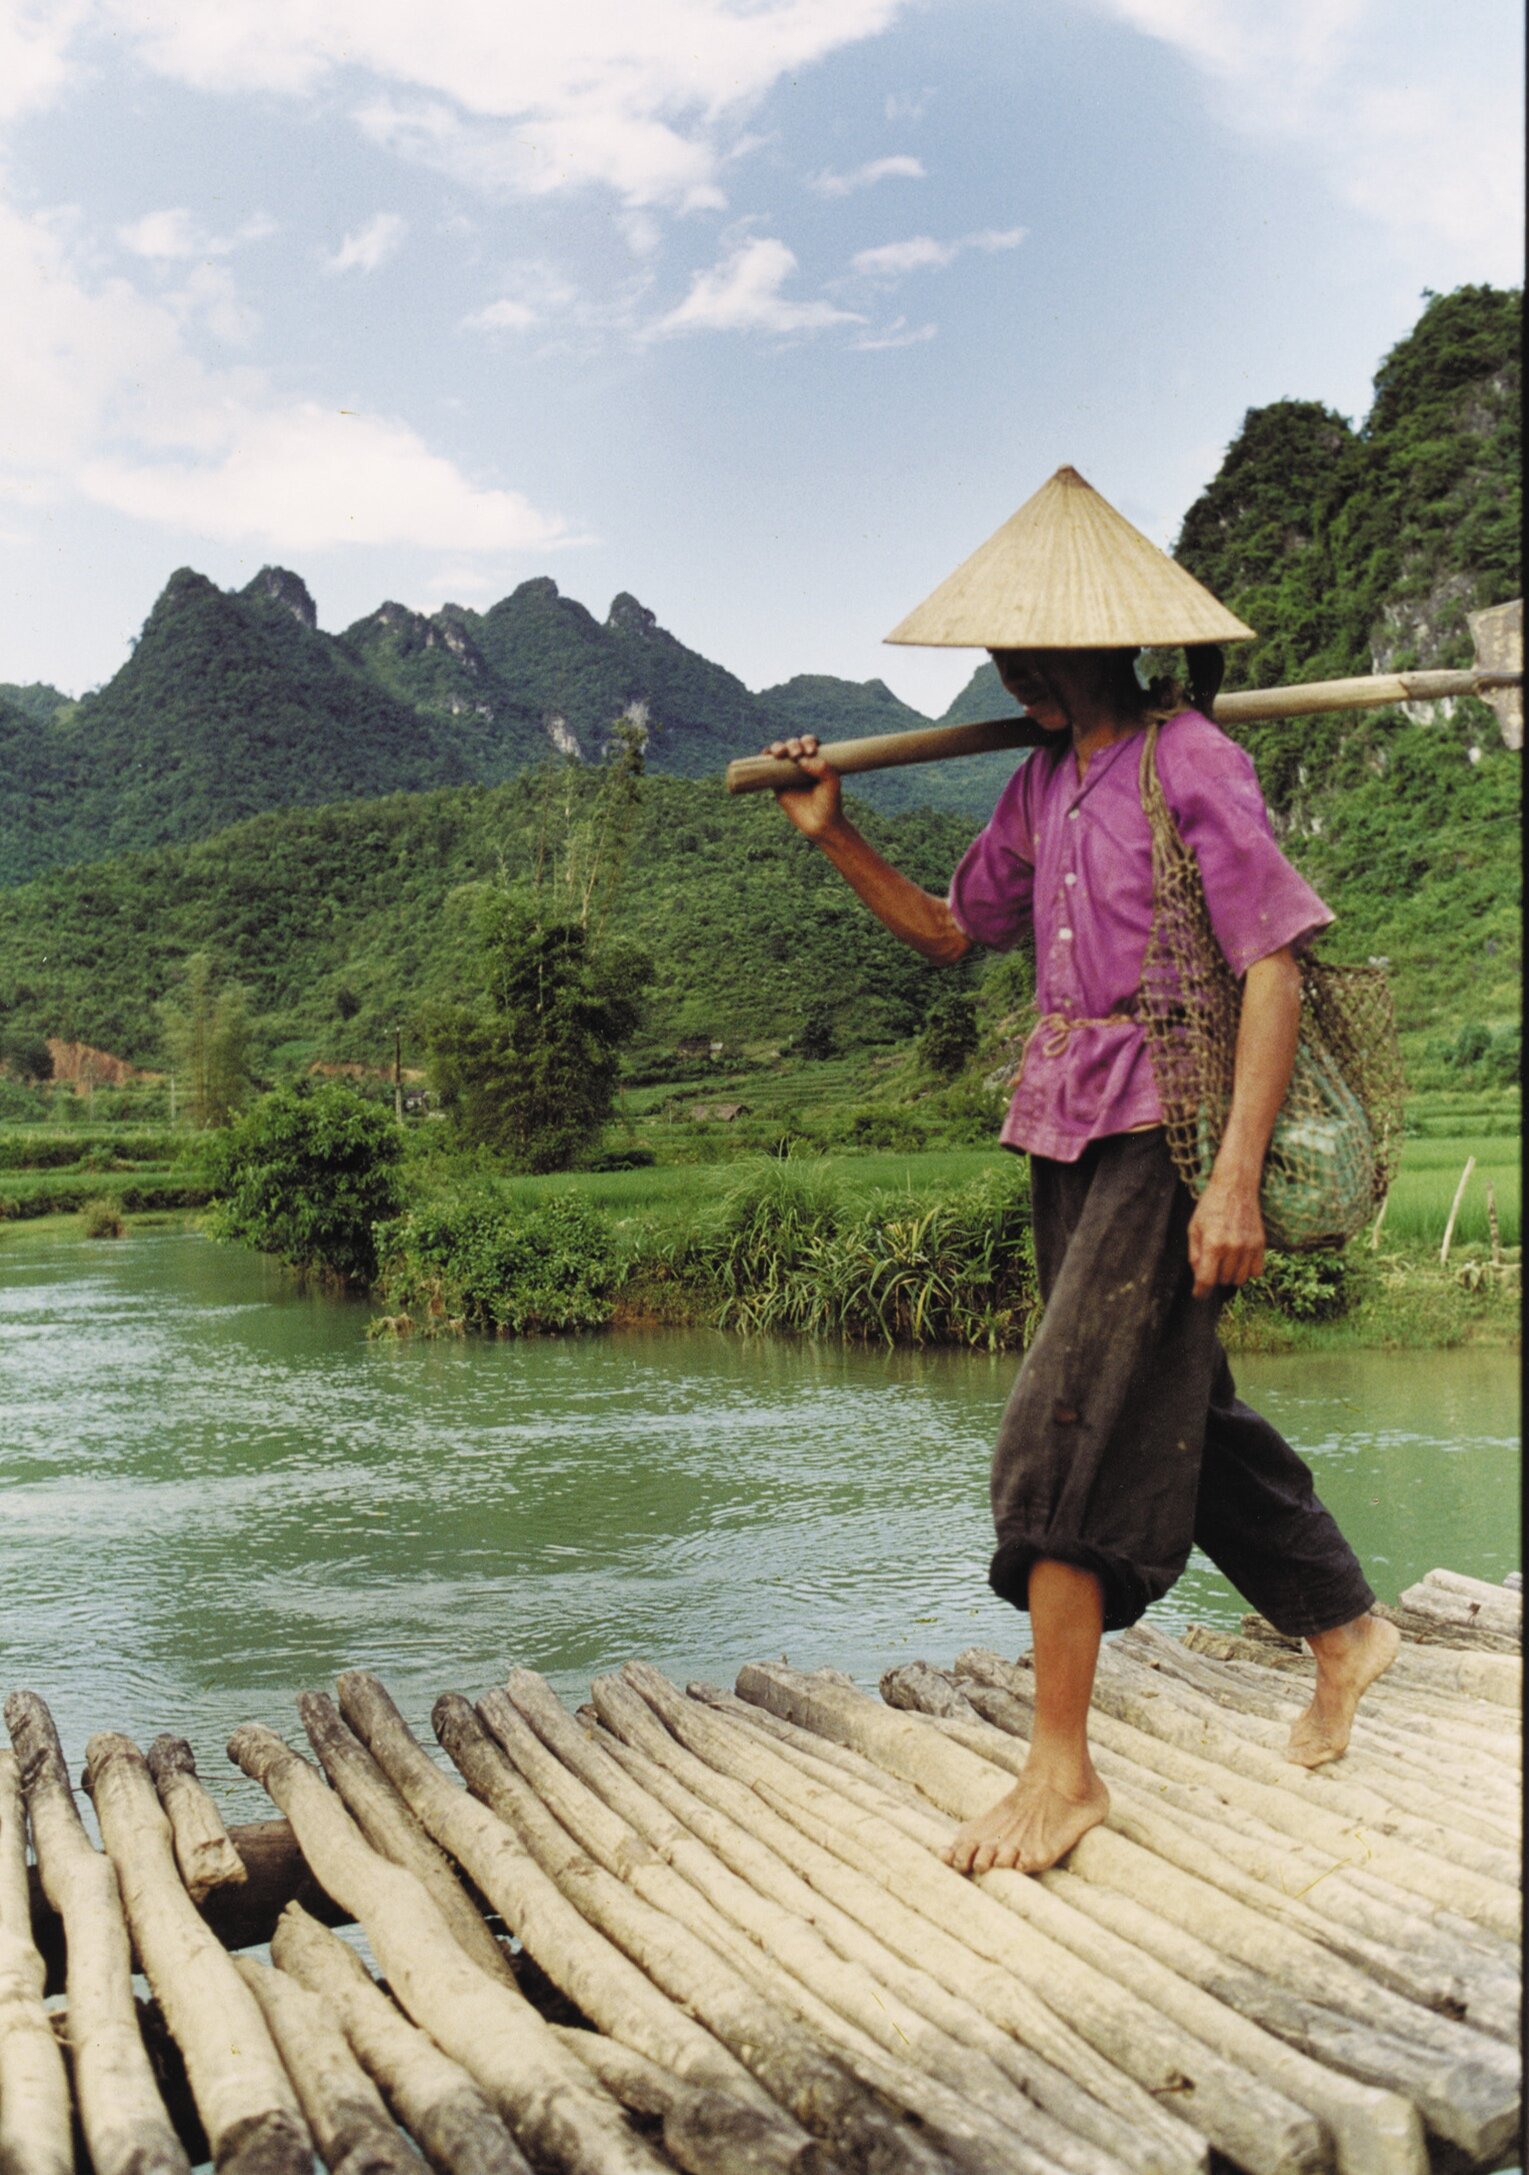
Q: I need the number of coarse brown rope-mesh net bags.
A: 1